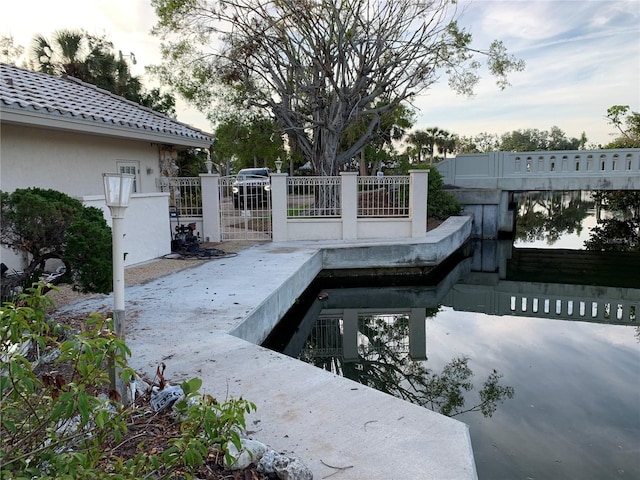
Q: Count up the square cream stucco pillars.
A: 4